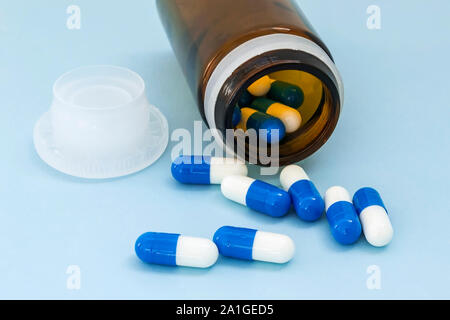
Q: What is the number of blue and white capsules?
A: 7